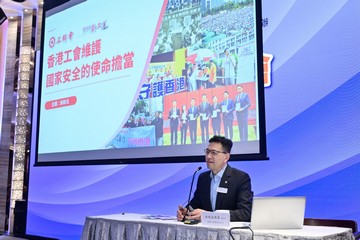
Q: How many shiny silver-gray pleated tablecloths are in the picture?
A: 1